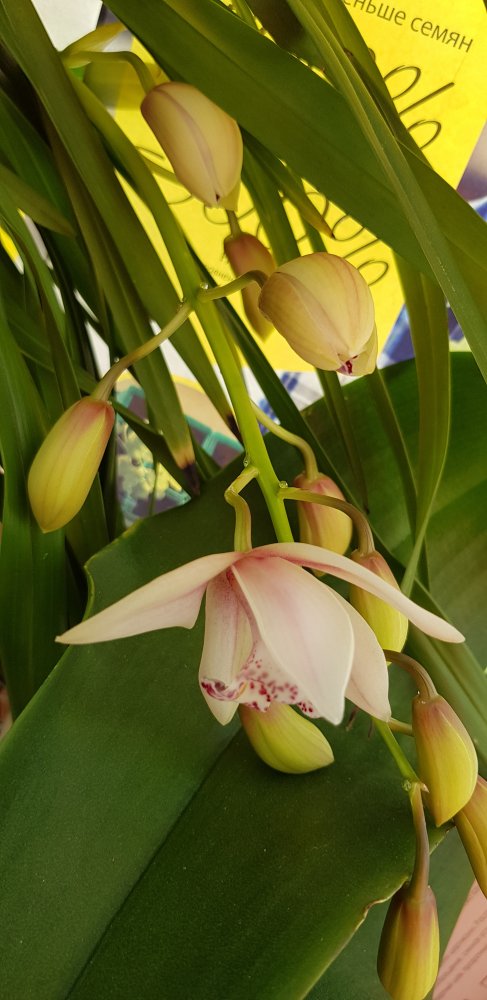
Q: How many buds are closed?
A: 10